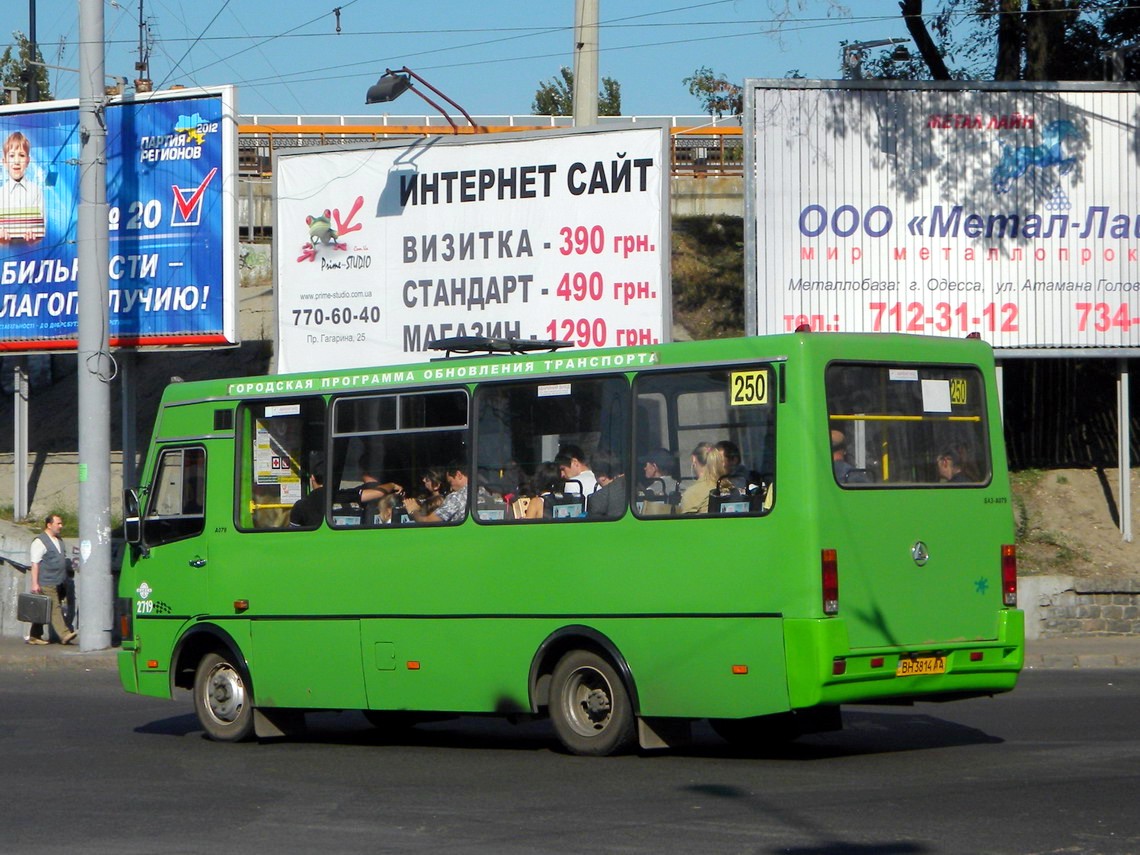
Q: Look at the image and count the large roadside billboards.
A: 3